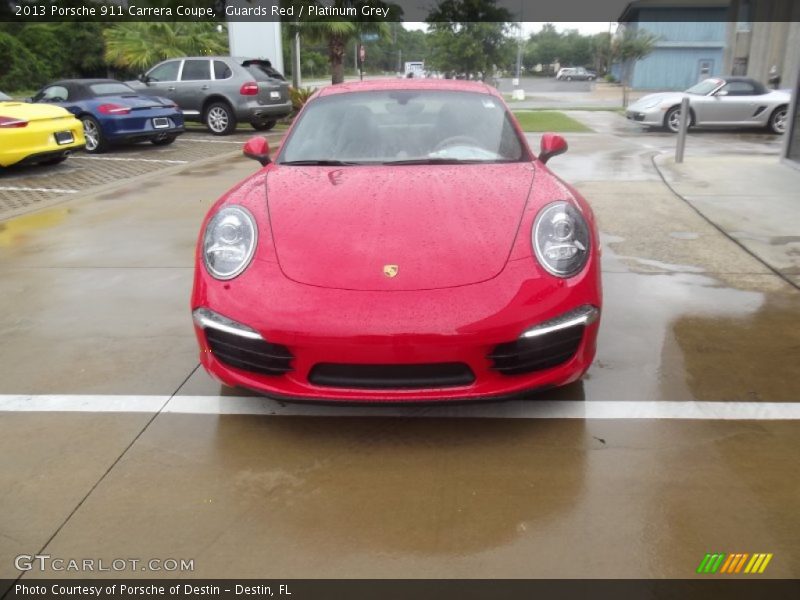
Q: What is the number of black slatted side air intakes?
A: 2